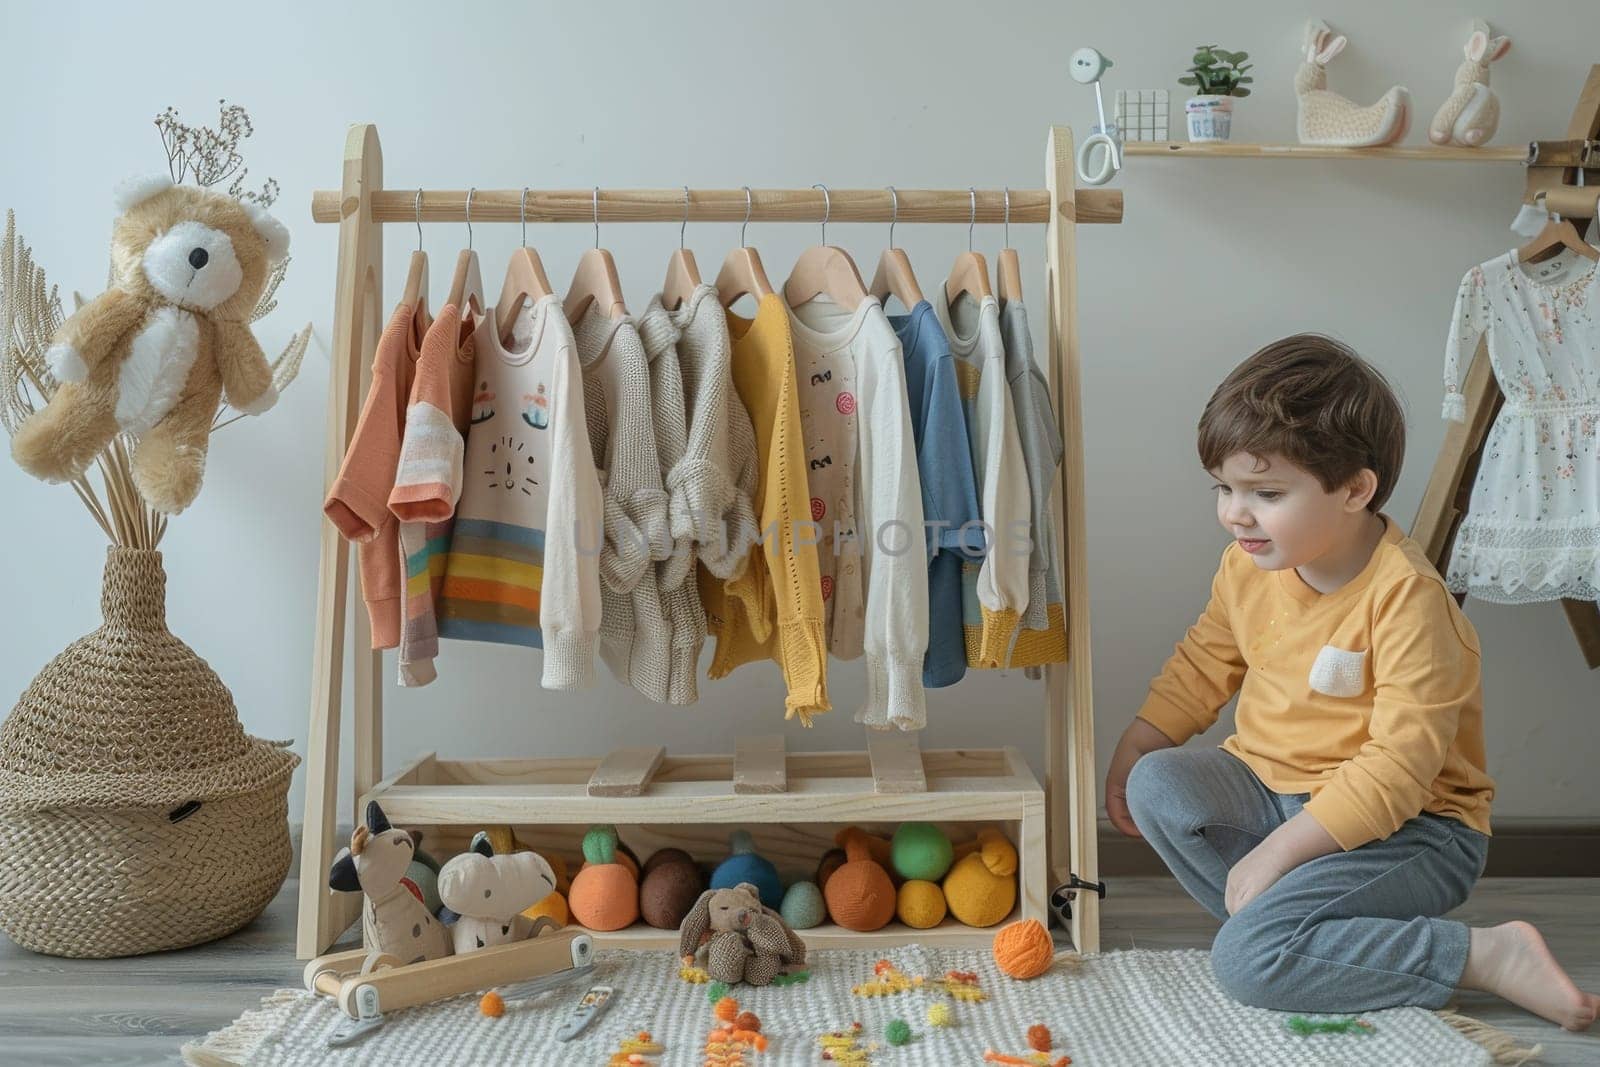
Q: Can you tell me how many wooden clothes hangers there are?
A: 11